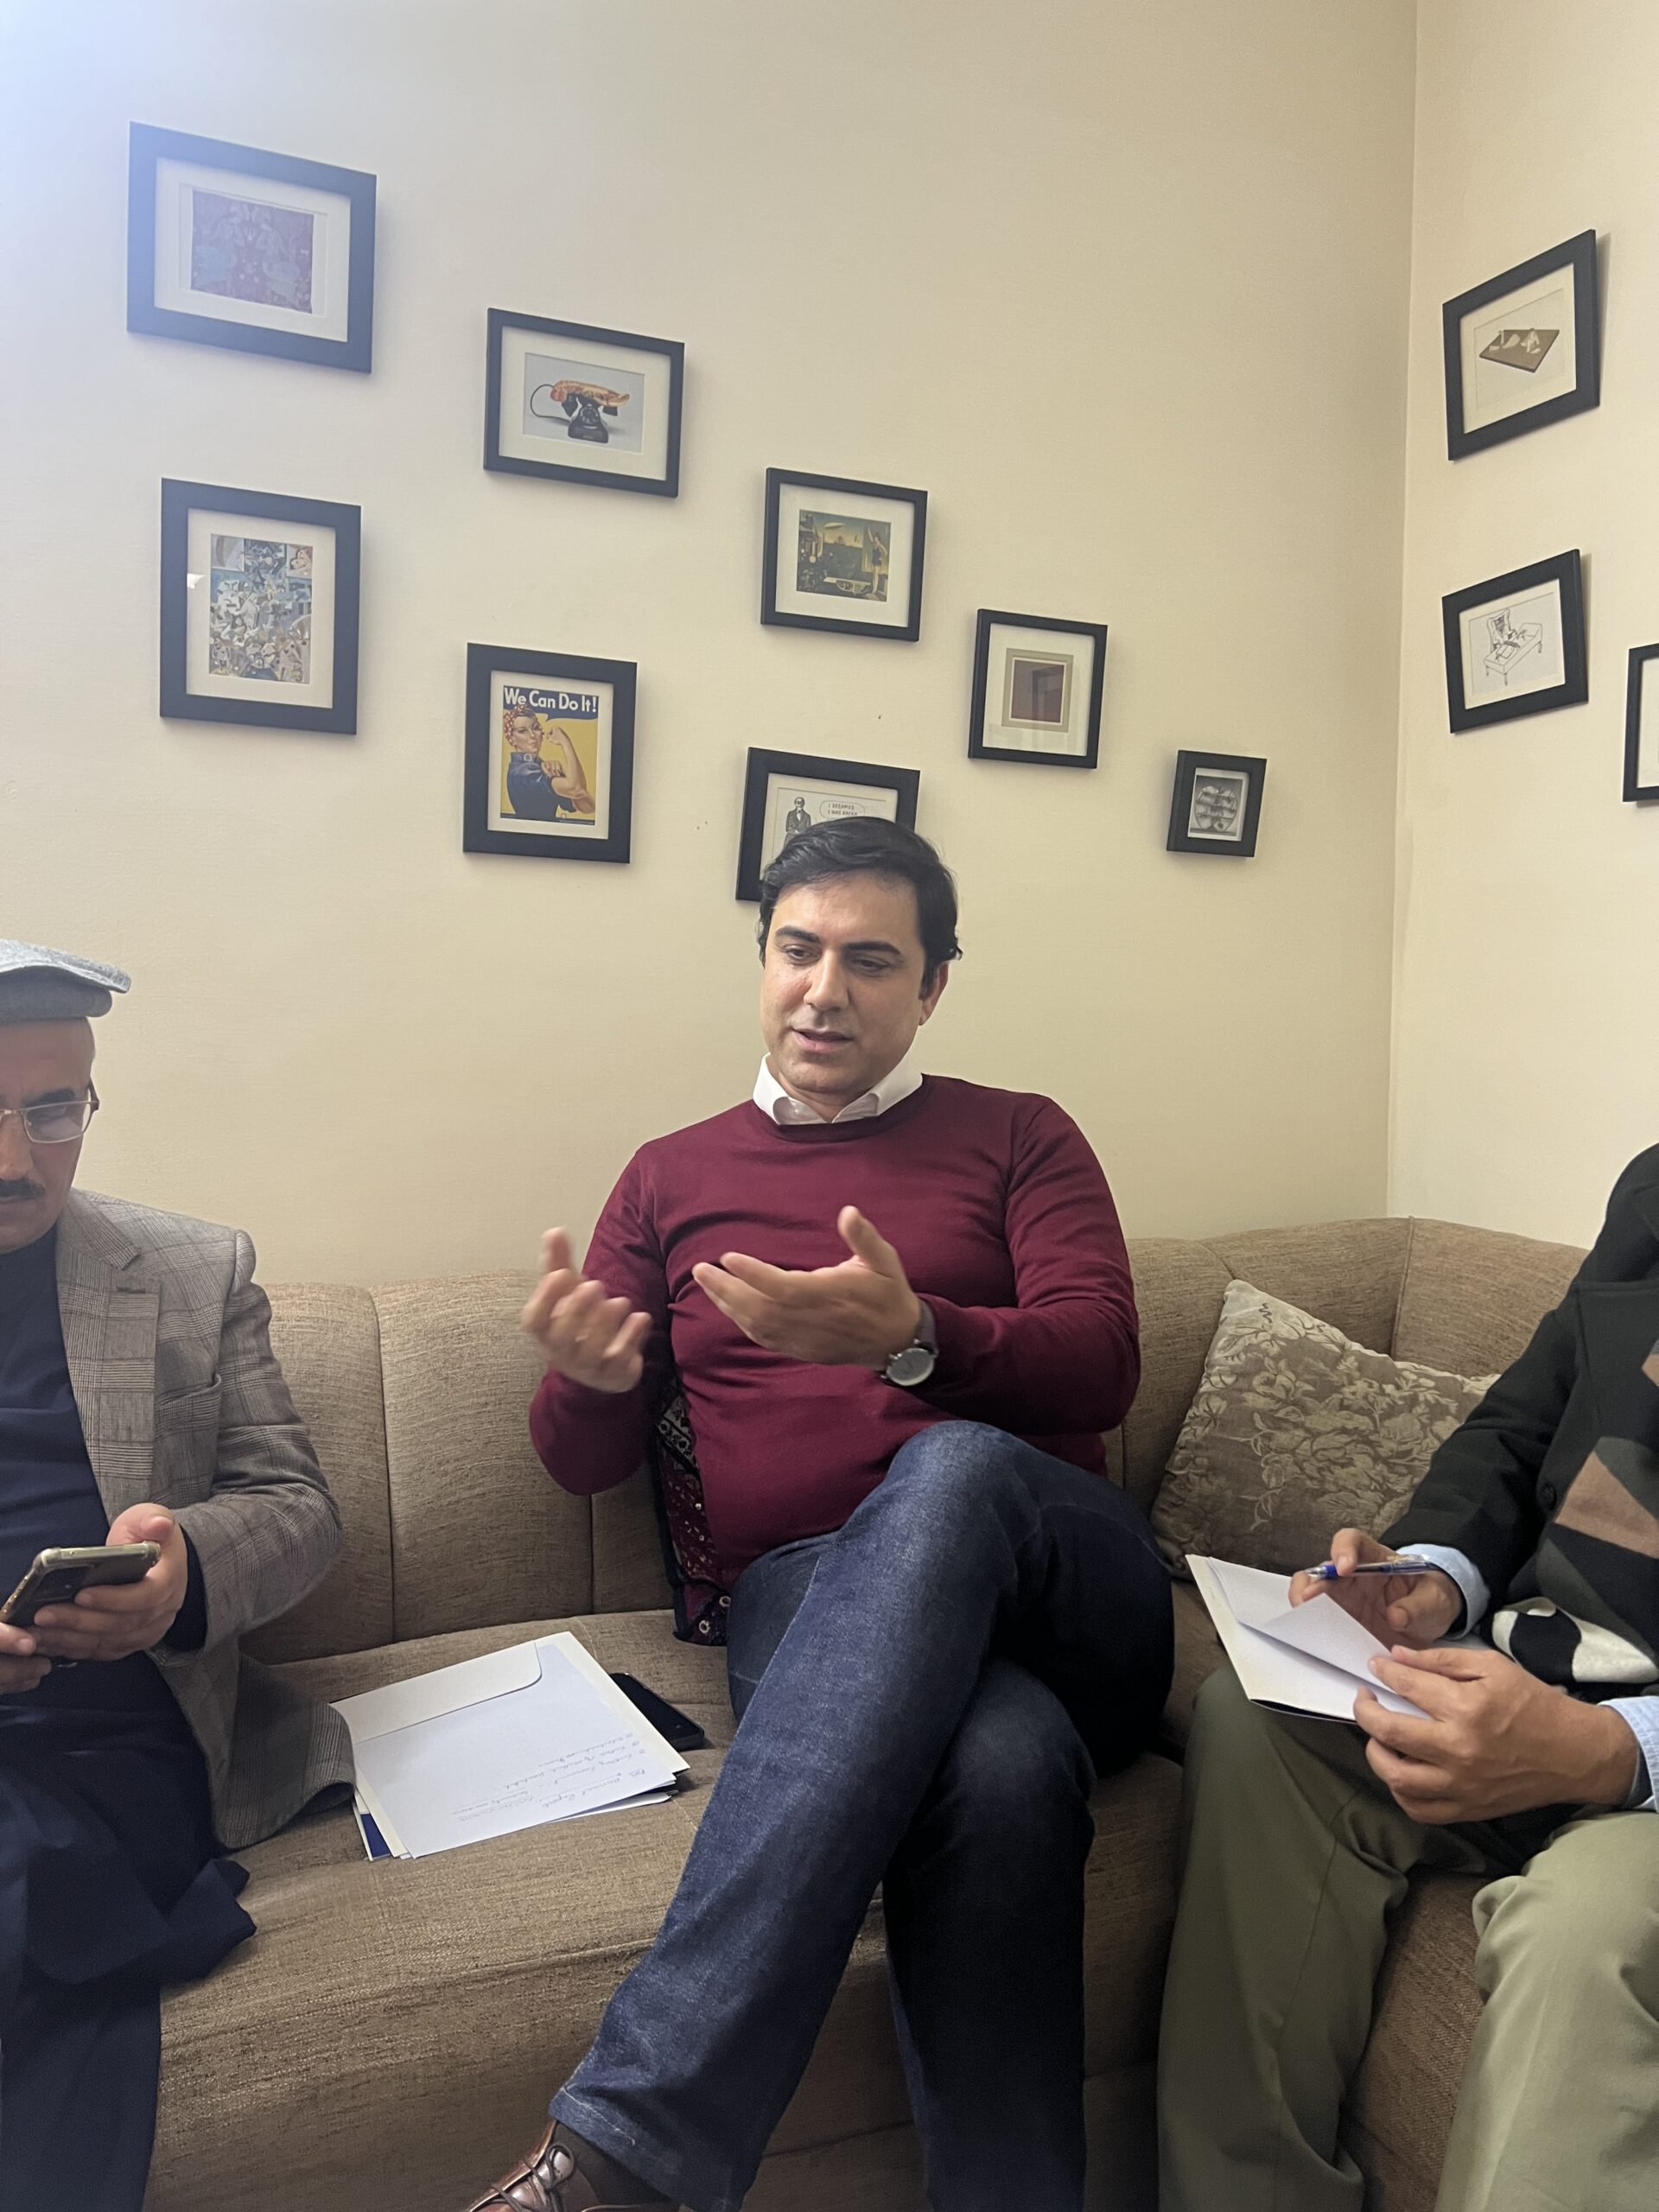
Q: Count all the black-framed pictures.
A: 11